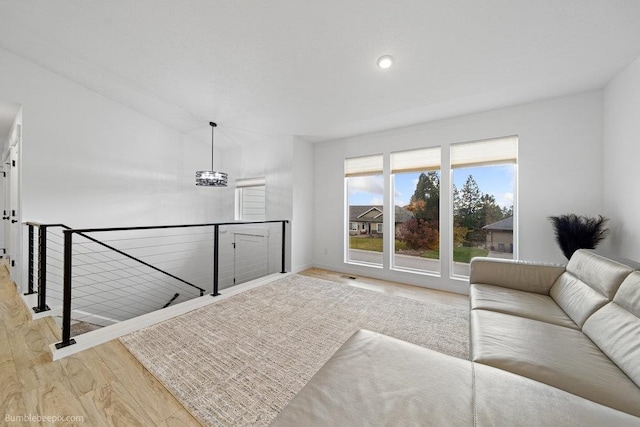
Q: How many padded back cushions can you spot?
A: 2